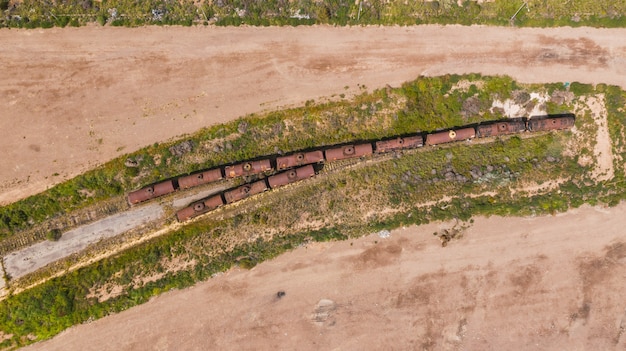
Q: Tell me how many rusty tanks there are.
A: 12